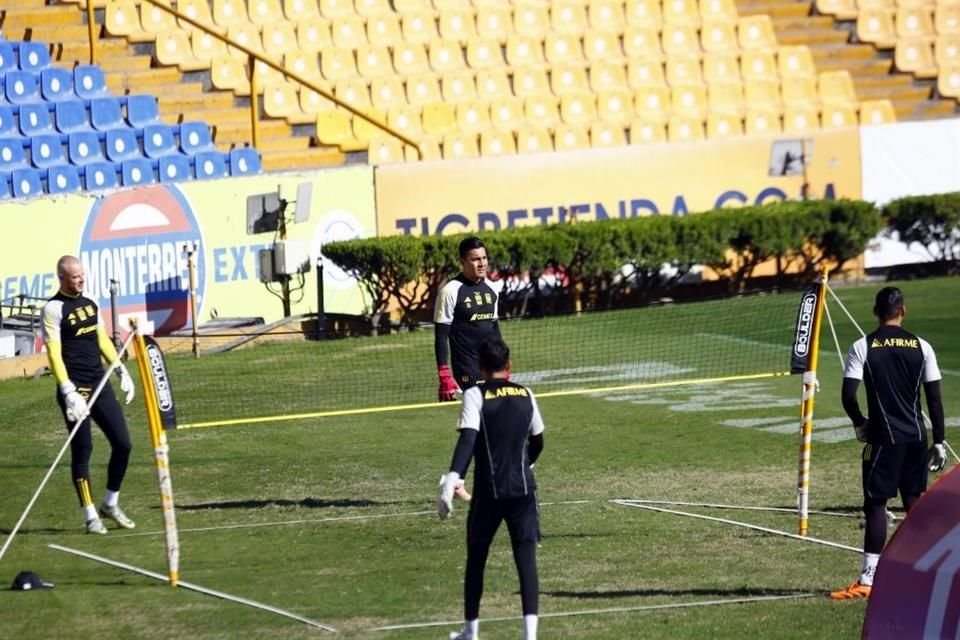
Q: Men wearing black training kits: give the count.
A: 4